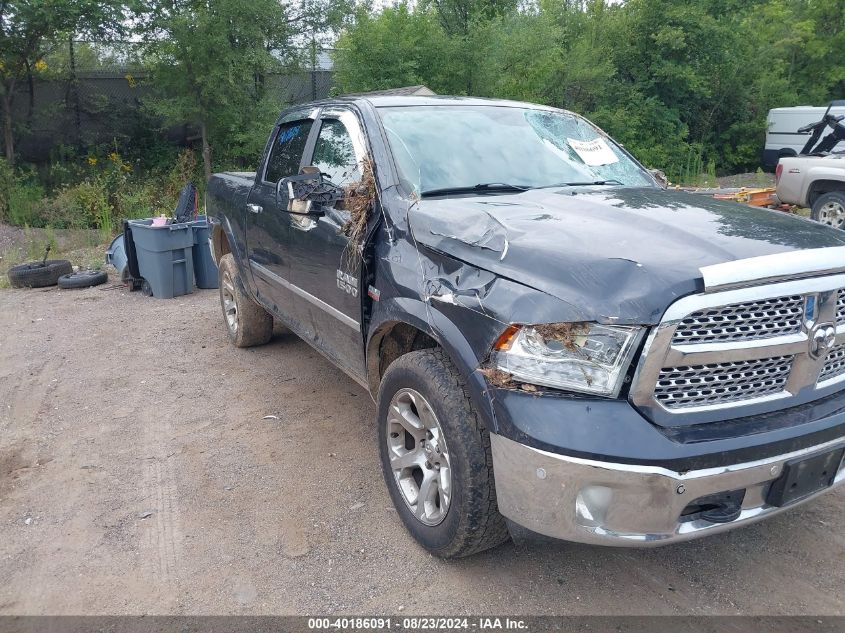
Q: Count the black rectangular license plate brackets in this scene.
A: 1